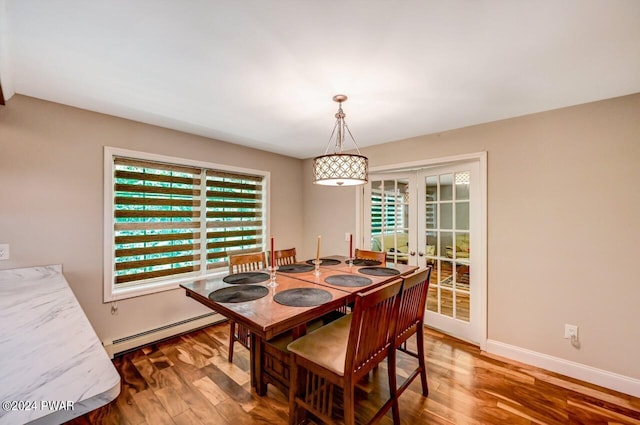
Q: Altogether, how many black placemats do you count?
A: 8